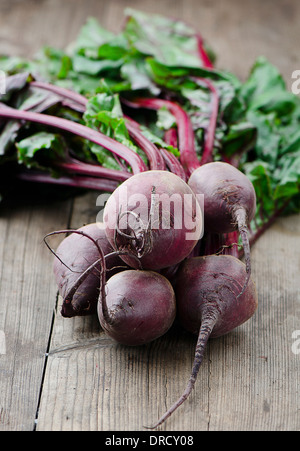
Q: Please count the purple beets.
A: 5